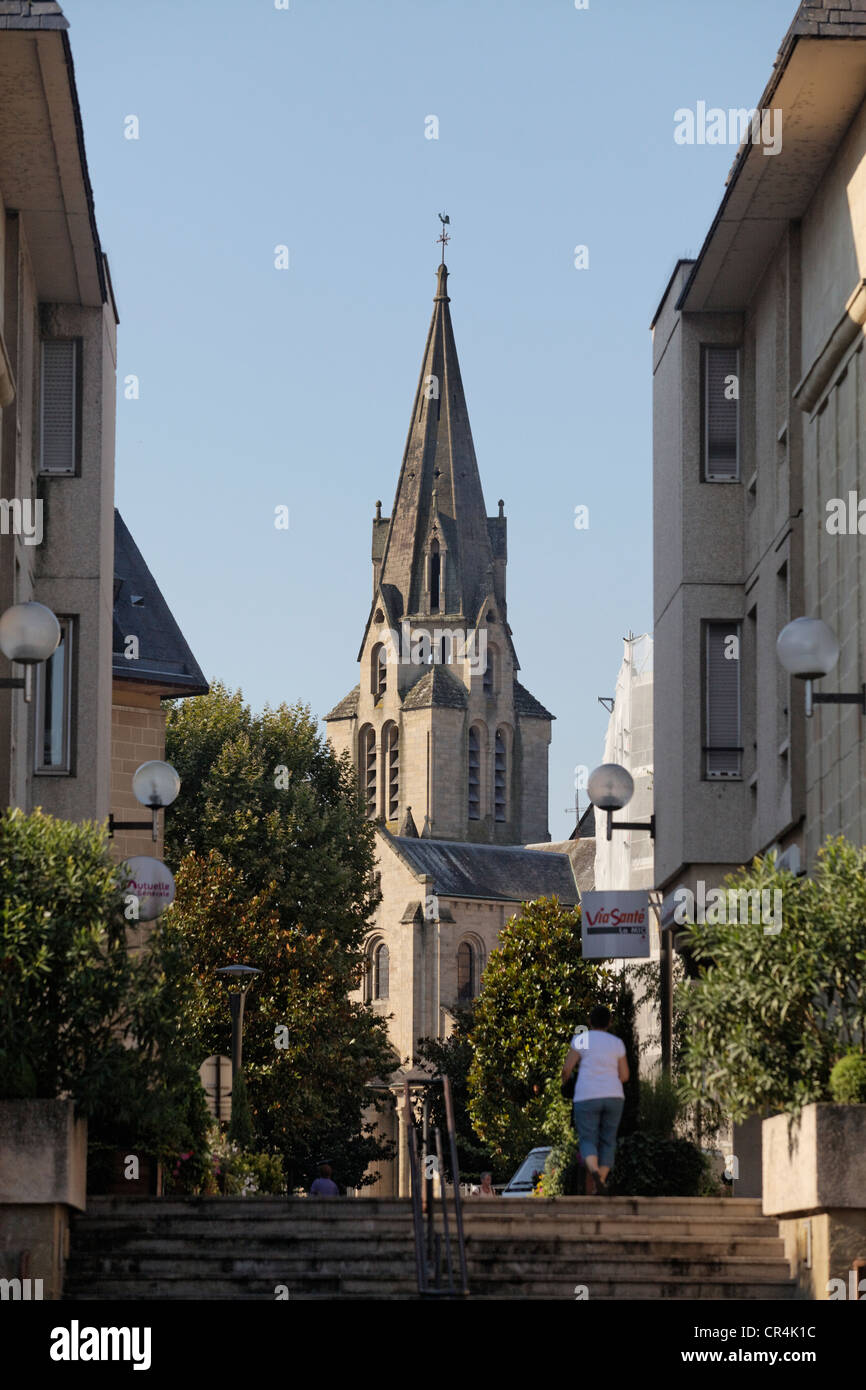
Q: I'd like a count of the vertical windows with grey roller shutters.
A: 3